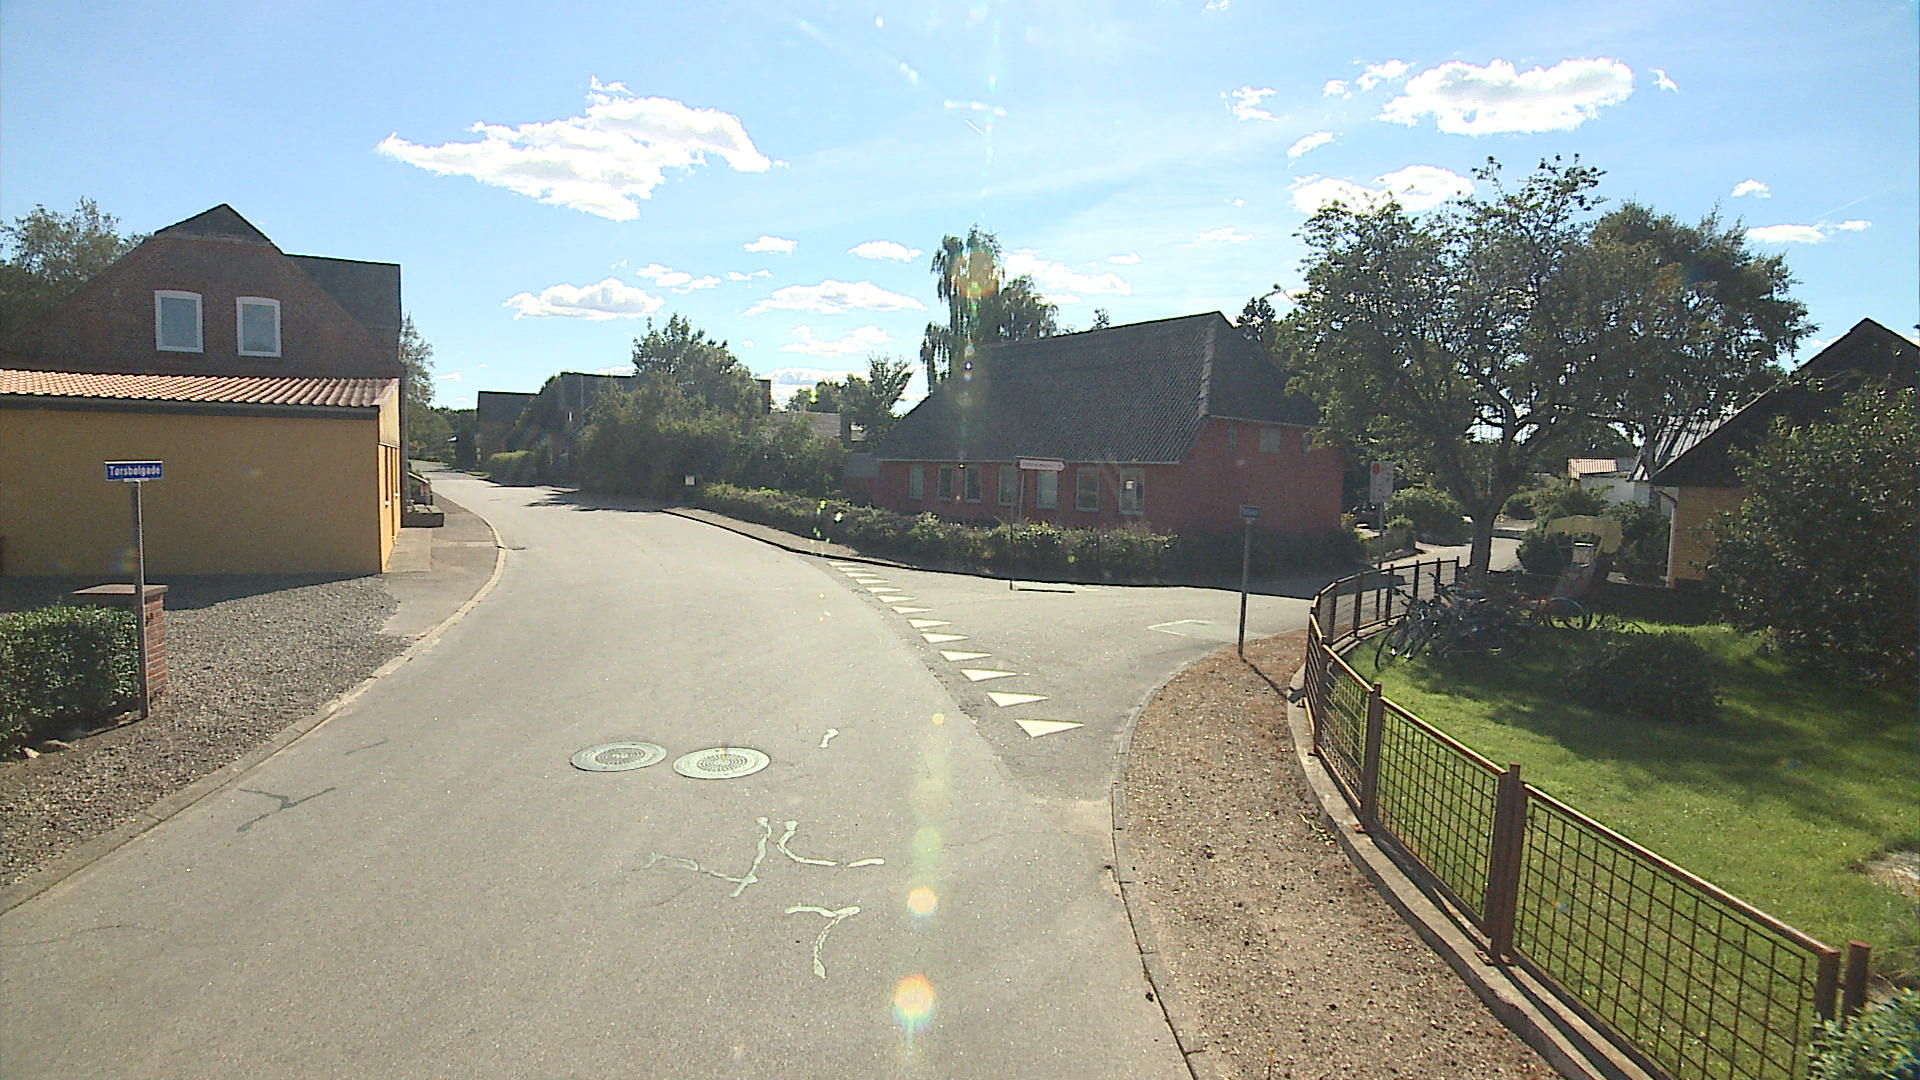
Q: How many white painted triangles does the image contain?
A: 13